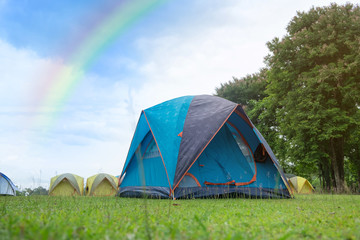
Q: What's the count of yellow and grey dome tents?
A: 3